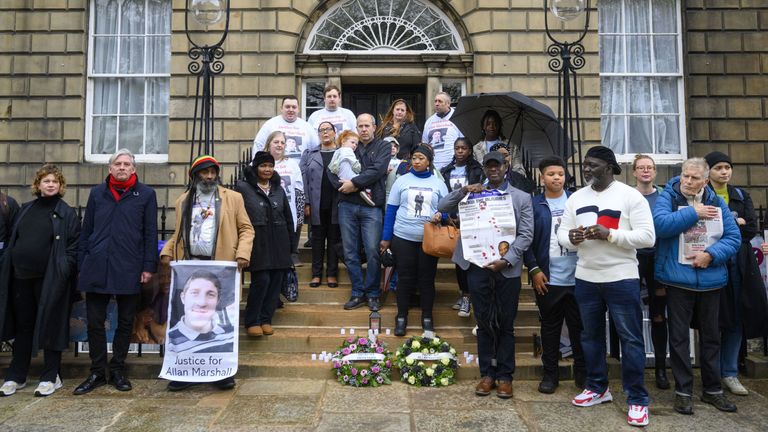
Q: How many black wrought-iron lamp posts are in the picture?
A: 2